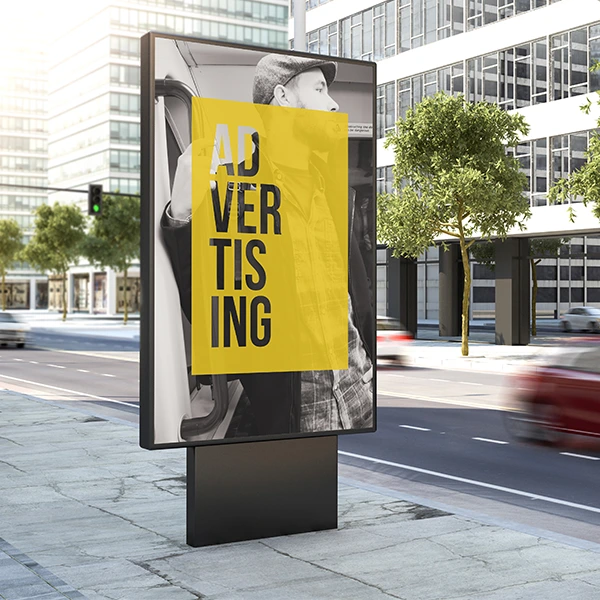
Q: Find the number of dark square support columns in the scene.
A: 3